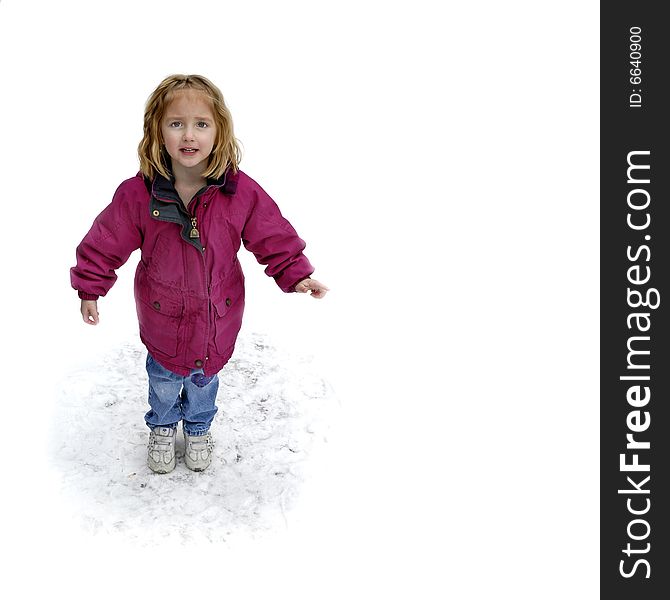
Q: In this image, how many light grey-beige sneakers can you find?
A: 2